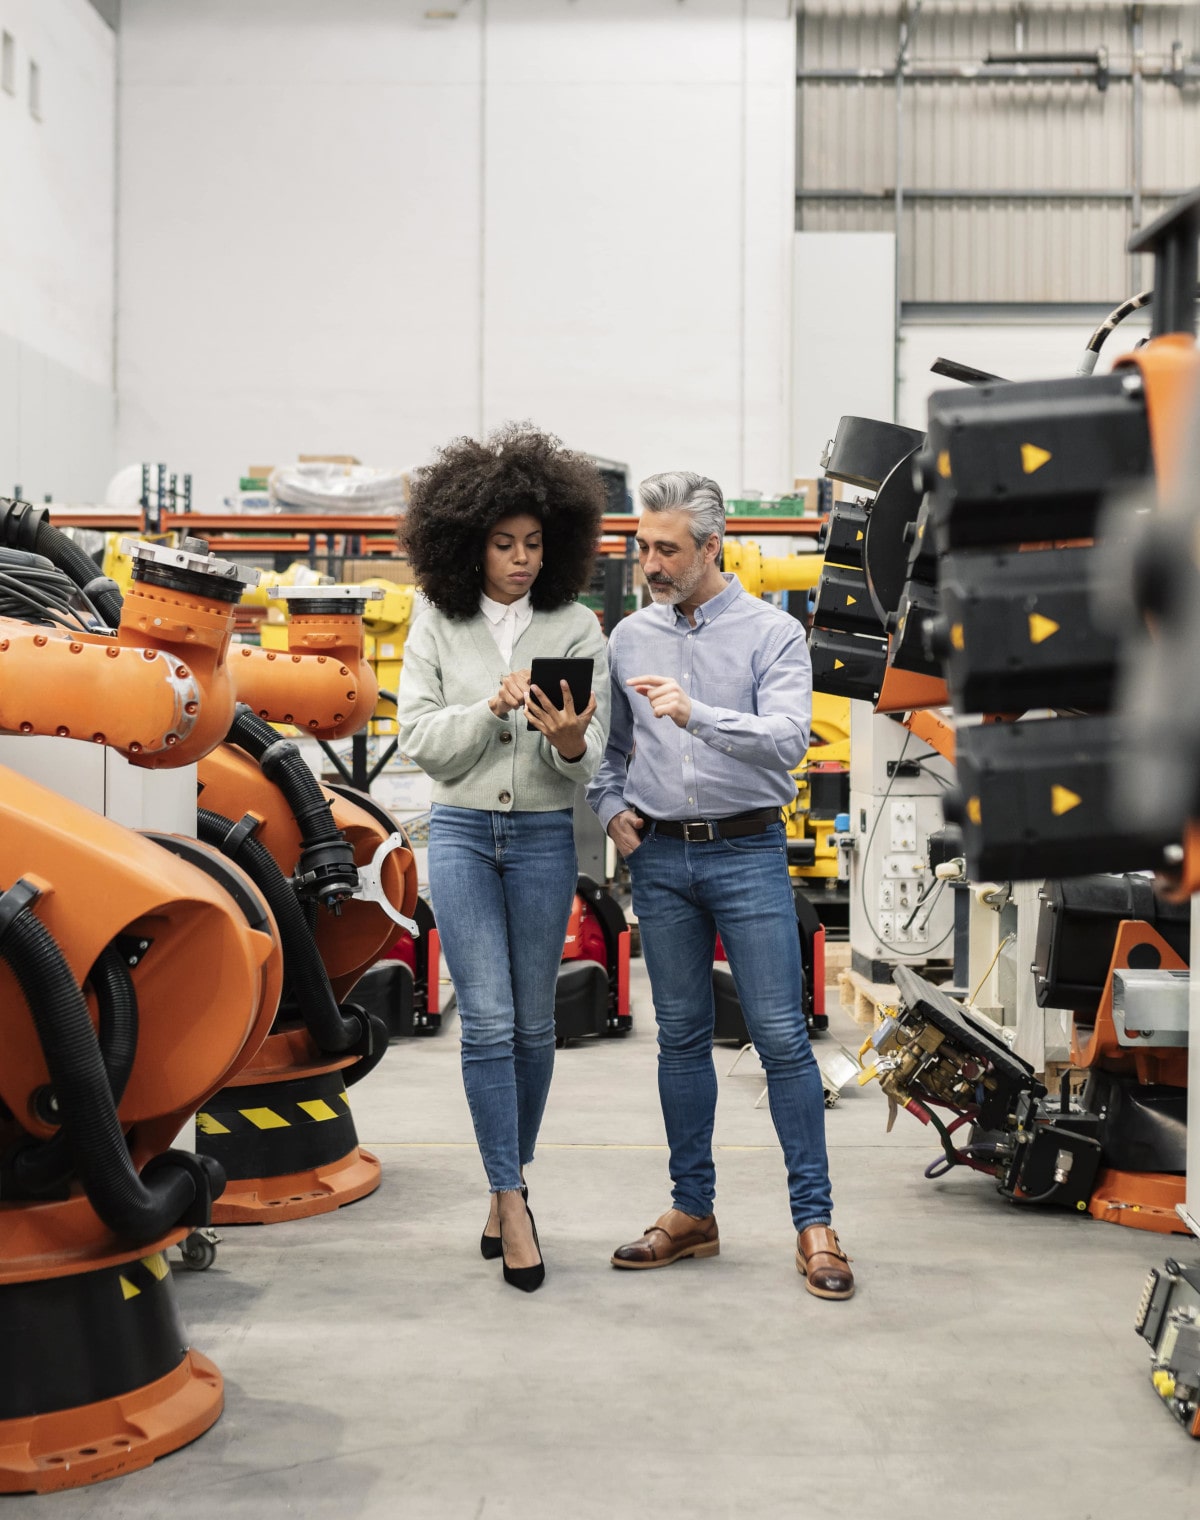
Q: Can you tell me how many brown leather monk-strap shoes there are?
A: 2